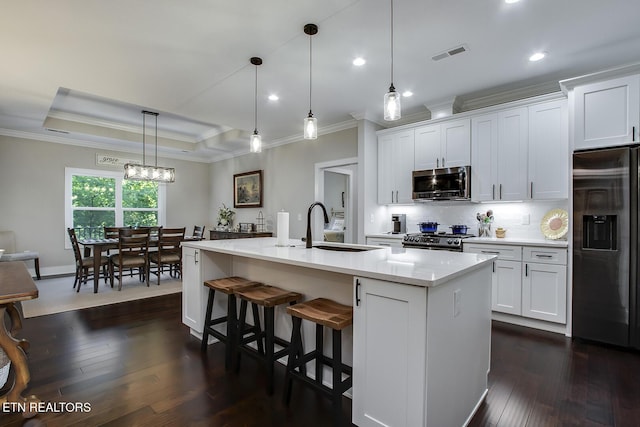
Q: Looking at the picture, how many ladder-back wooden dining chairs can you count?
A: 6